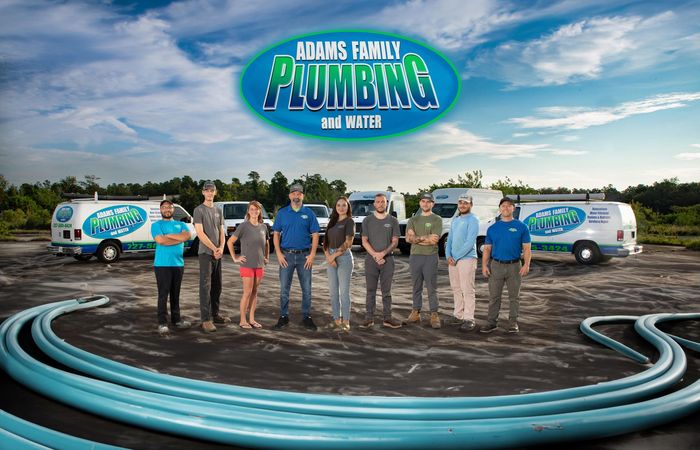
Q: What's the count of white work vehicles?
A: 6